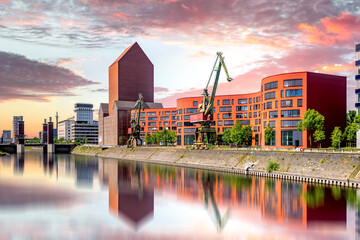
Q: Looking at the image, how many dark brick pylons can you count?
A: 3